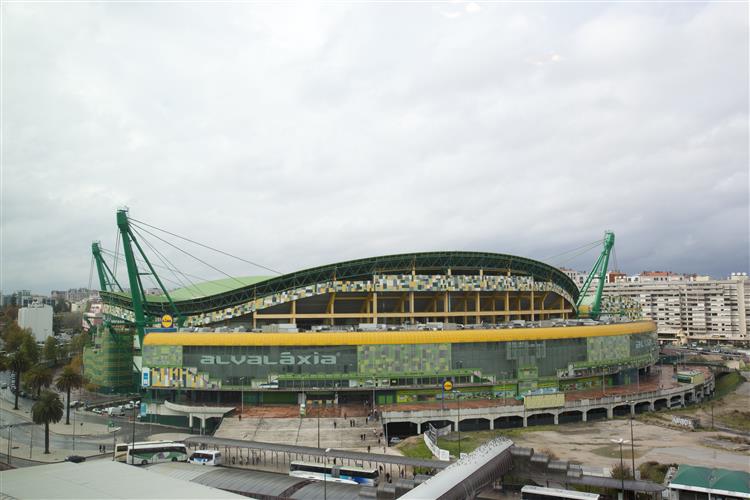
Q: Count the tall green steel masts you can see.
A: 3